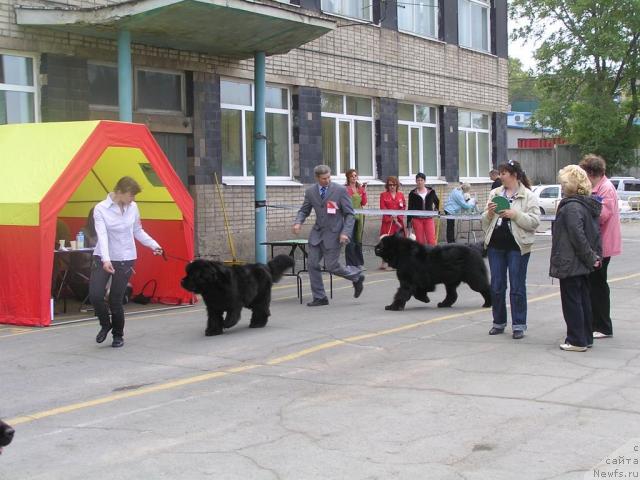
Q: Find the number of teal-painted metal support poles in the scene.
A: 2